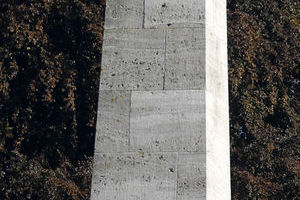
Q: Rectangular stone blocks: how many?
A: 8